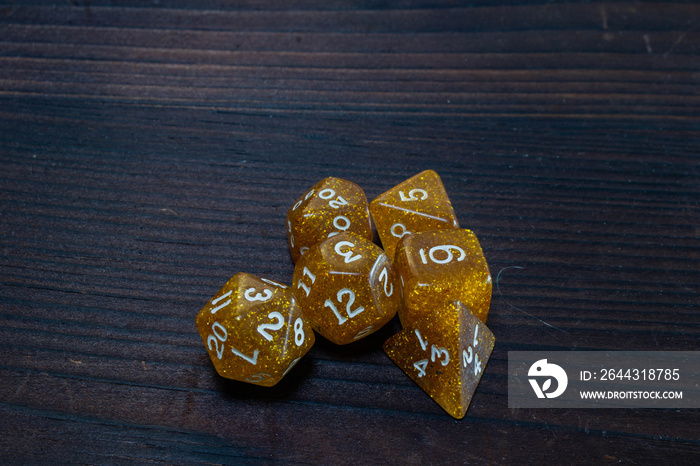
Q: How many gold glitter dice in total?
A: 6